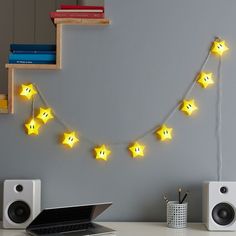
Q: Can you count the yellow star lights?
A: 10